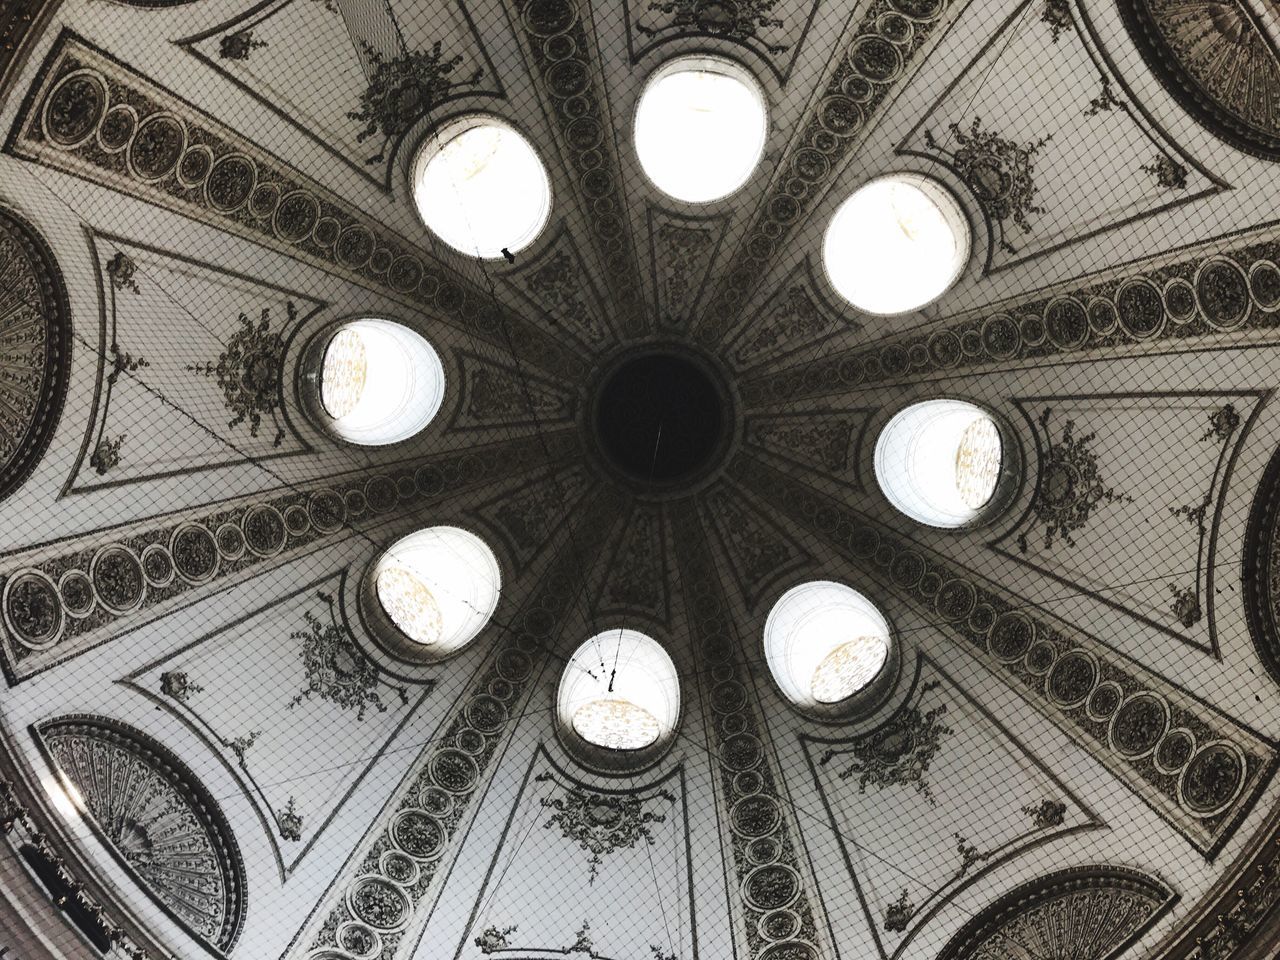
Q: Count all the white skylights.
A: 8